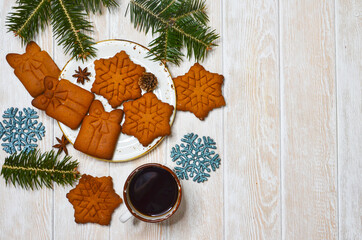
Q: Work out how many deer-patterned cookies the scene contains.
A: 0